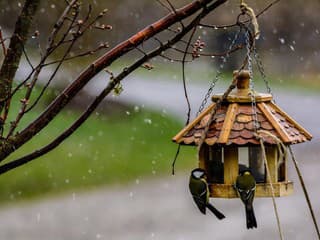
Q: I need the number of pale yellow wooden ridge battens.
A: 4